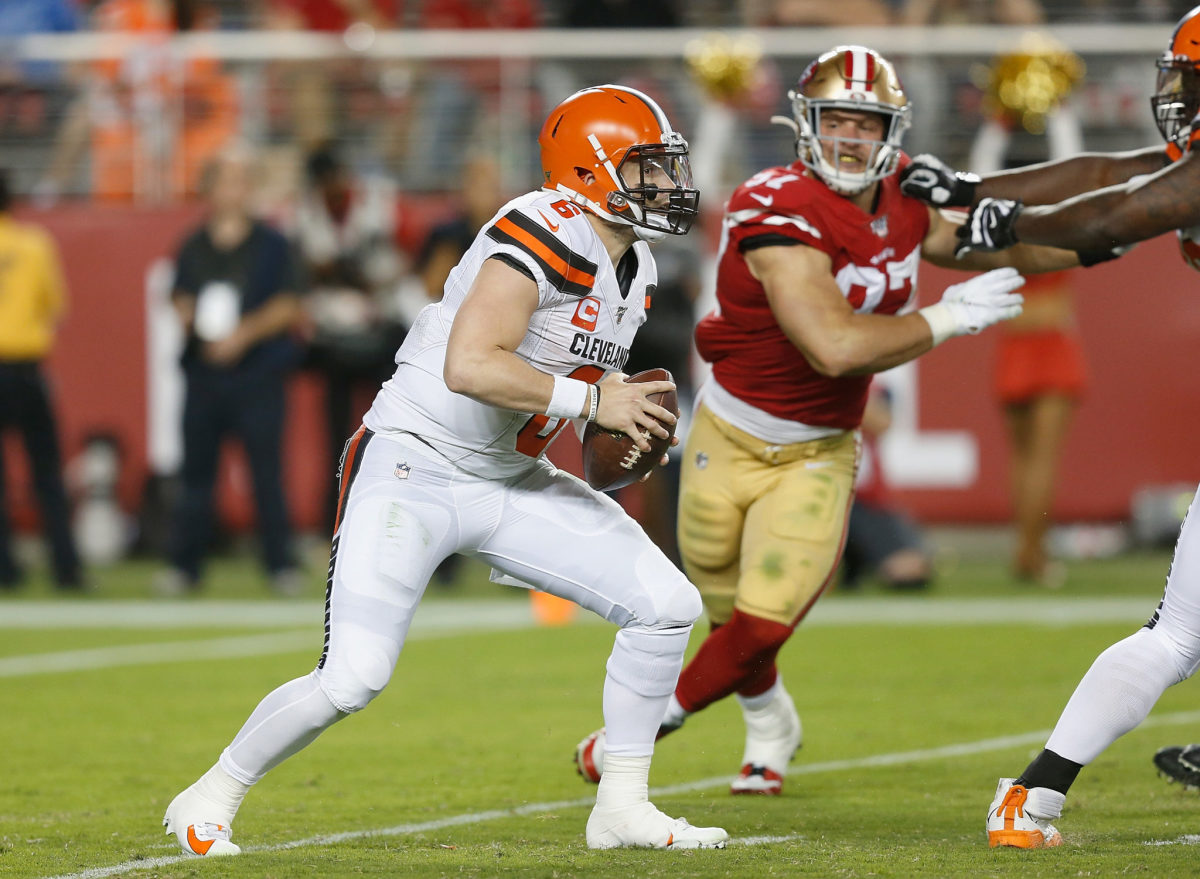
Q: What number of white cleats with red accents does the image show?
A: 2